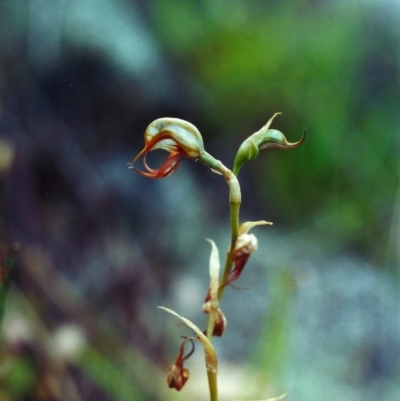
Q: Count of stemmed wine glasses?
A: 0